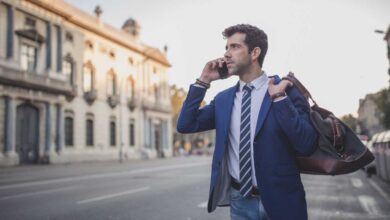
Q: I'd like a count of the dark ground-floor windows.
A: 4